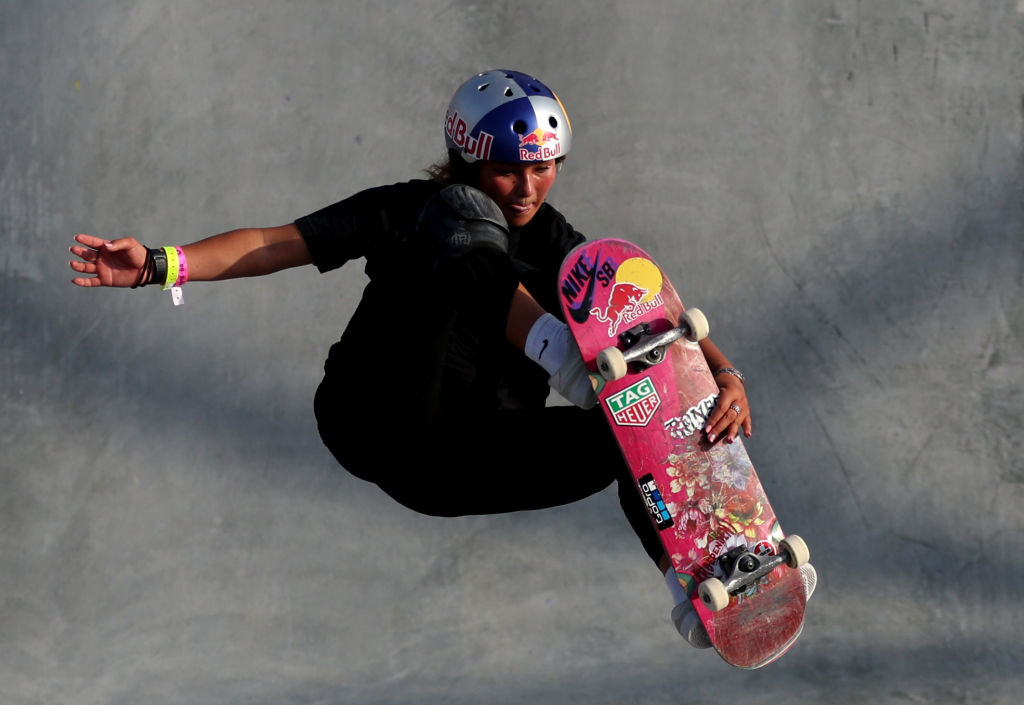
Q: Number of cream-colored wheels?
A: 4